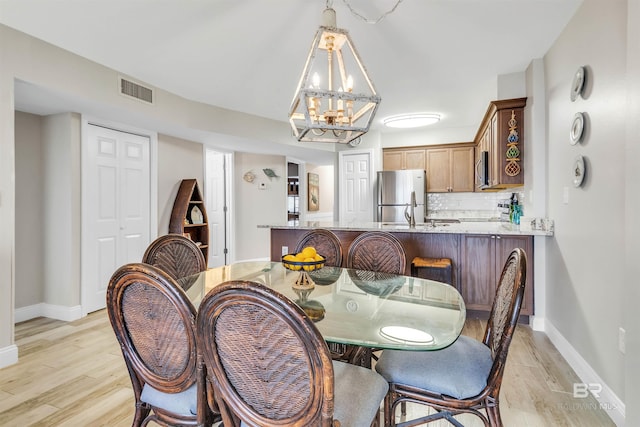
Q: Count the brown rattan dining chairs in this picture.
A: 6